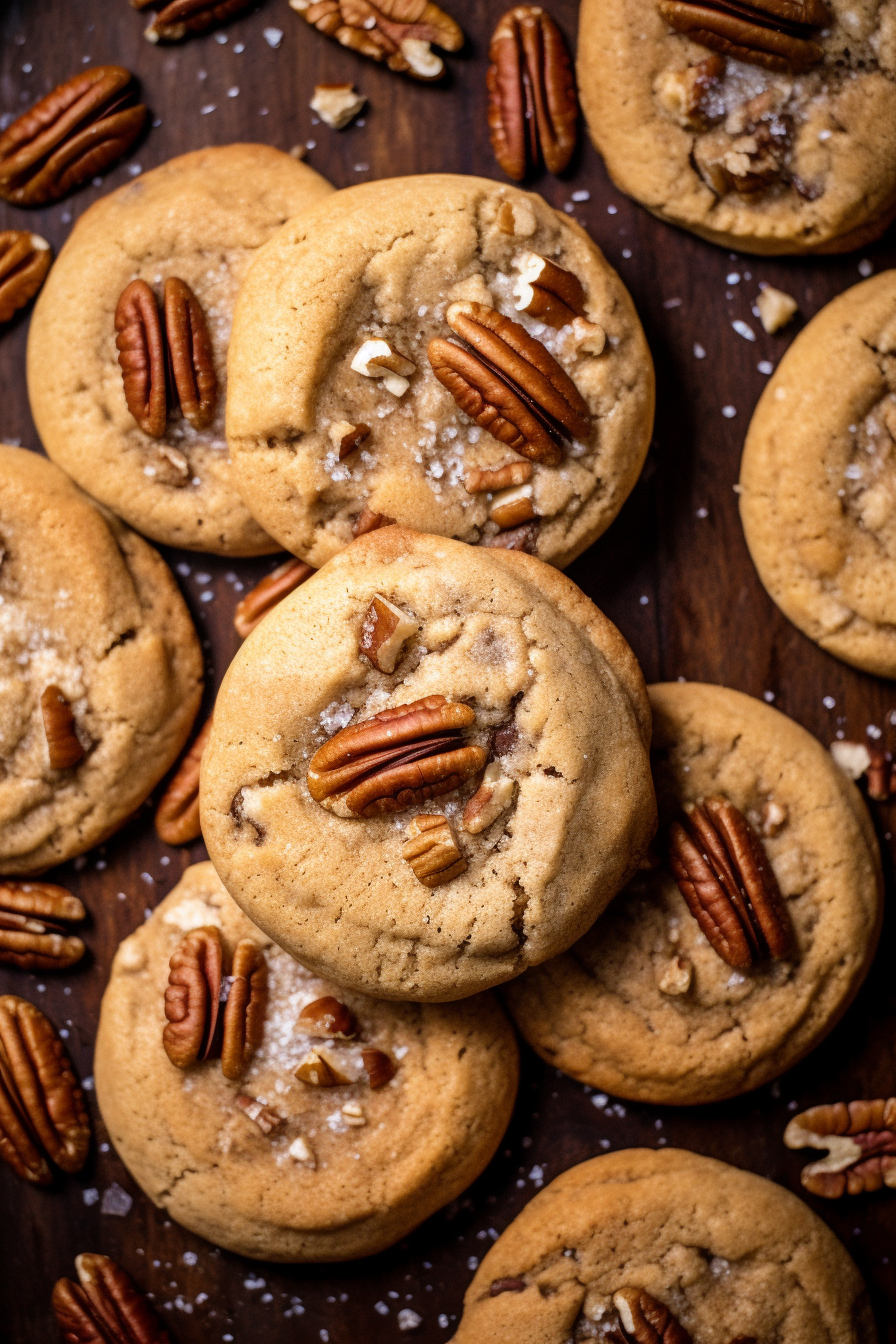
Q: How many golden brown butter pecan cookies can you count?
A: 9